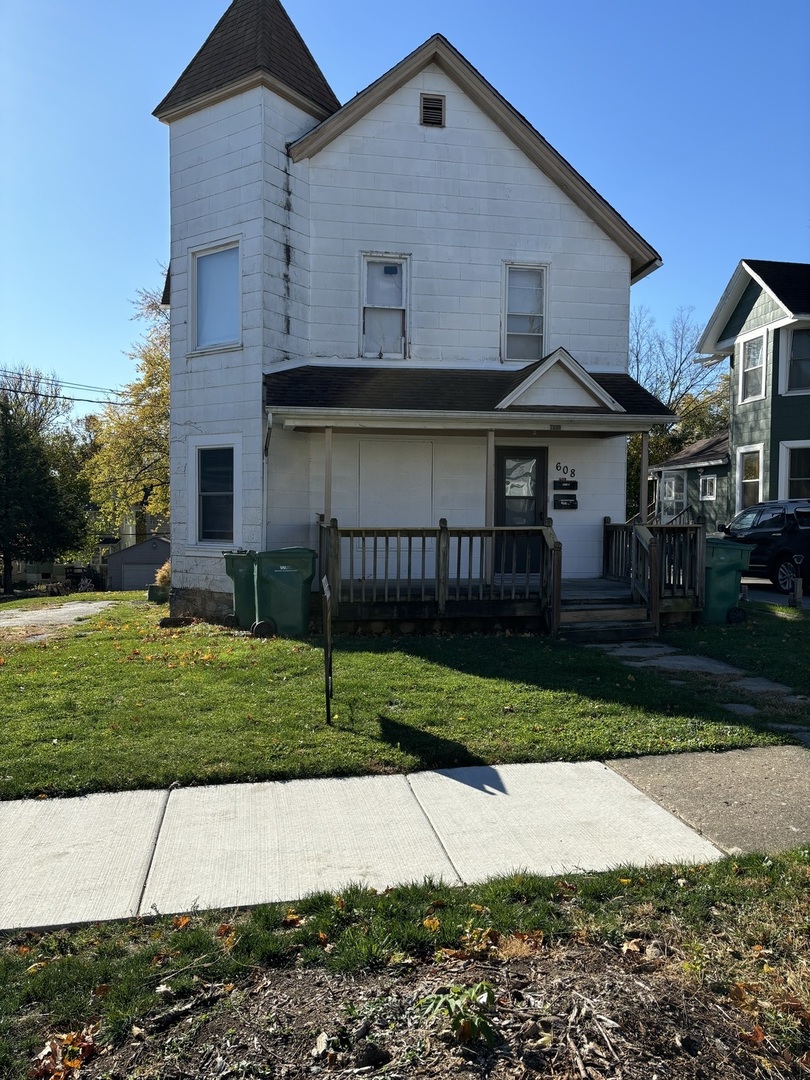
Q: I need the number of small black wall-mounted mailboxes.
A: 2